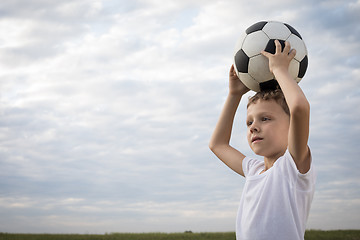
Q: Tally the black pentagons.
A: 6